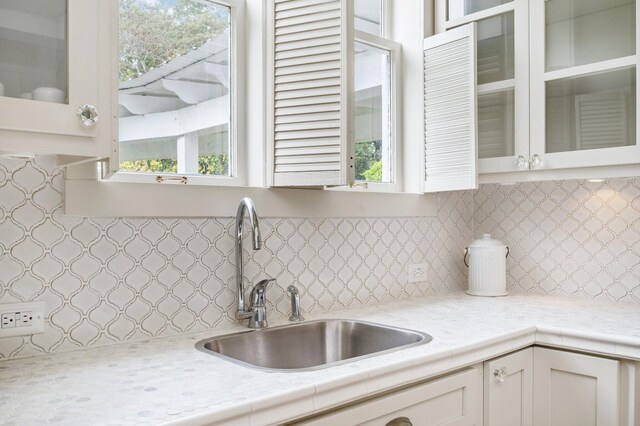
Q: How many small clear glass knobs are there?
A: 4